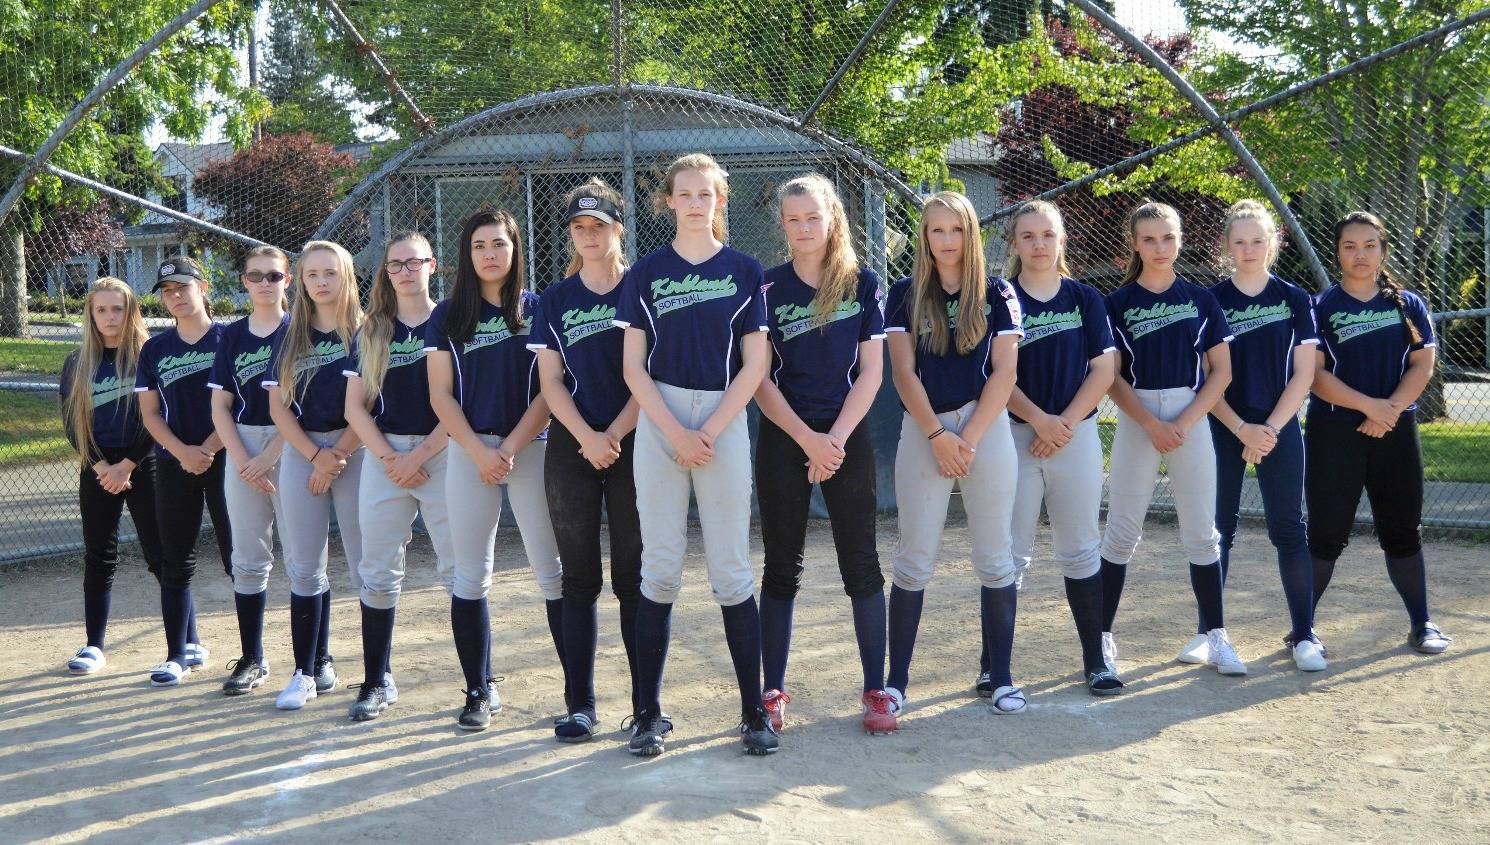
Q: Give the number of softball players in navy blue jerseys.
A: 14